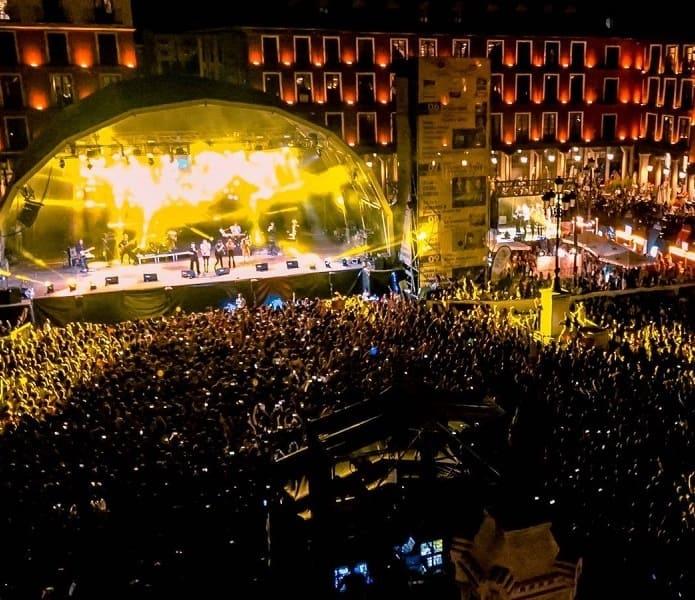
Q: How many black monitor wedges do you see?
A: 6